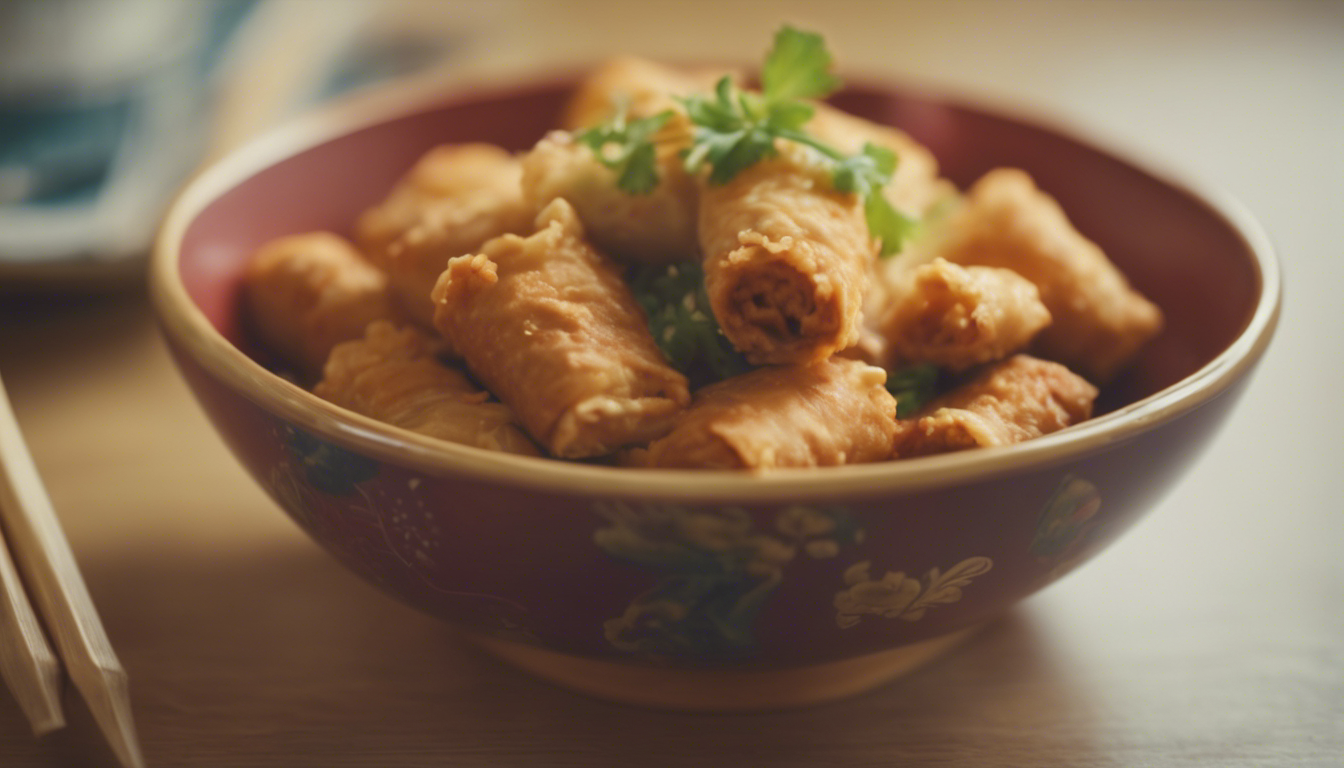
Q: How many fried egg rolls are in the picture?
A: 12